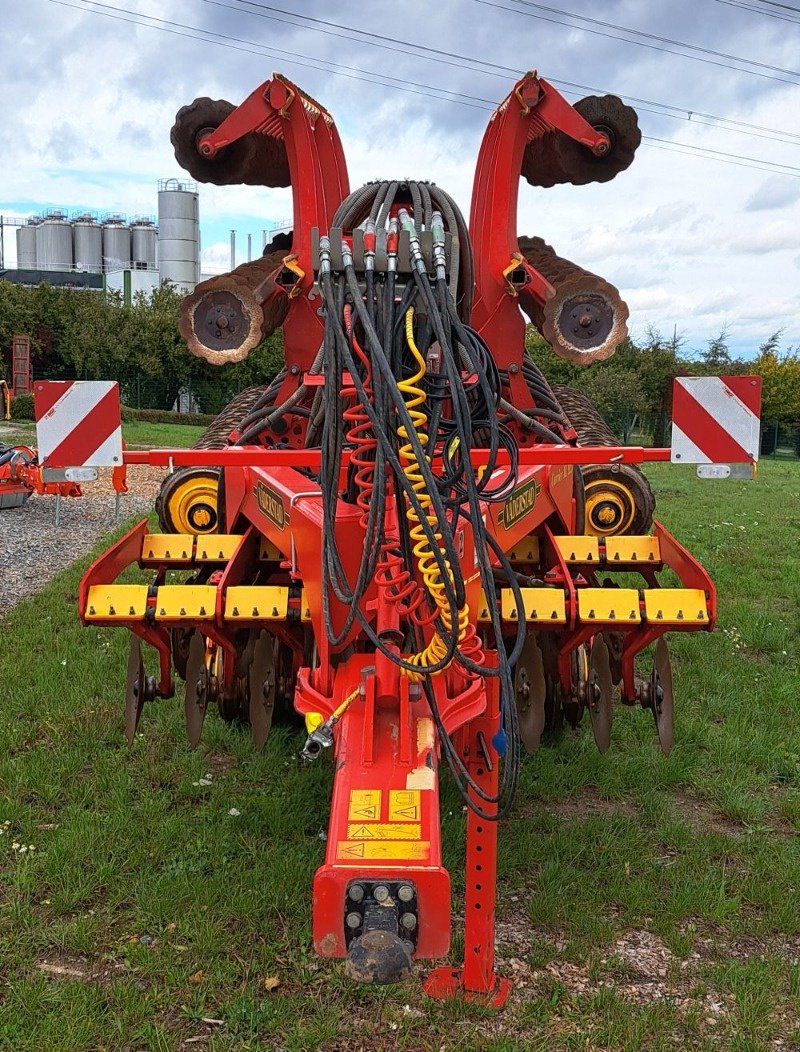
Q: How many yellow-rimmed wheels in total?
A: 2